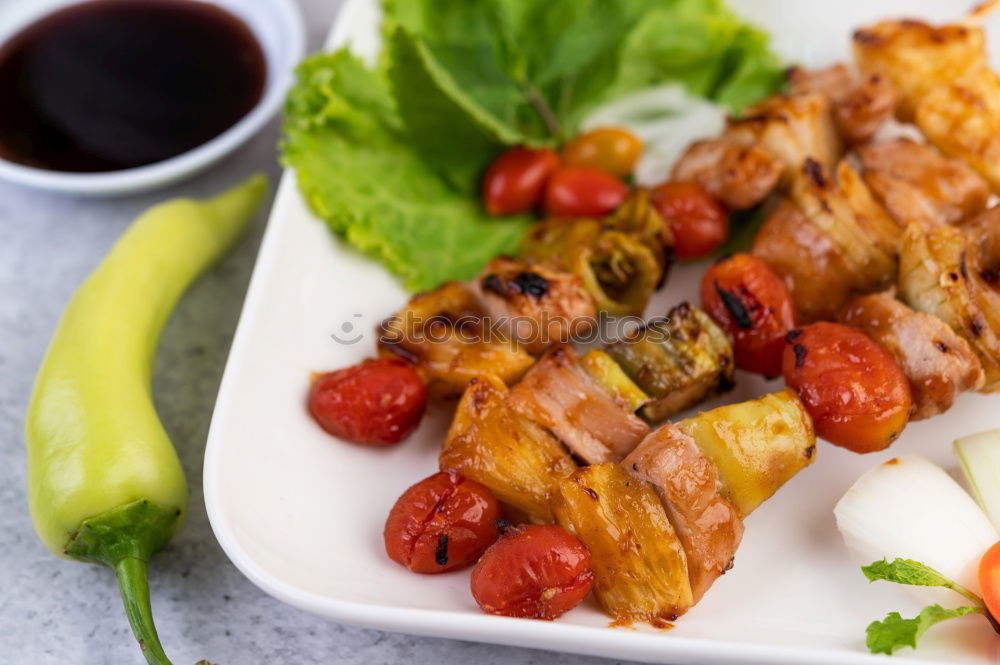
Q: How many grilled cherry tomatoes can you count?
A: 6